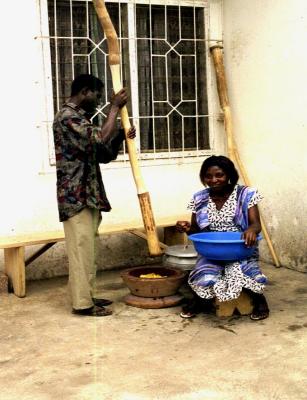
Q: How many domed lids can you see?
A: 1